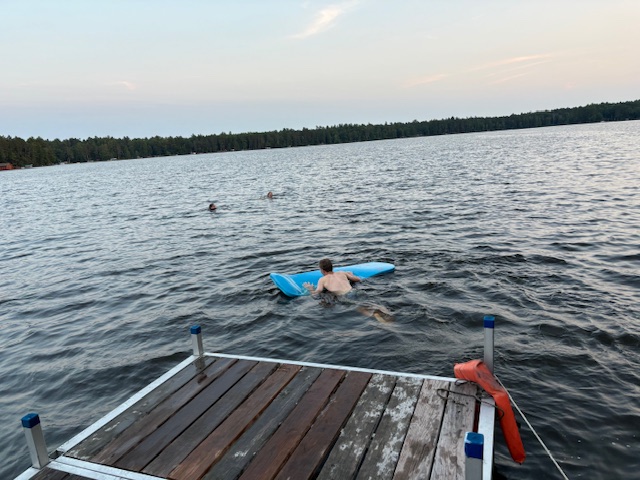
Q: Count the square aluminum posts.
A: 4